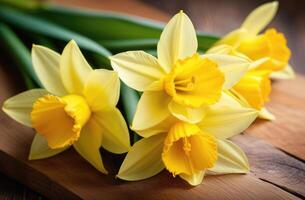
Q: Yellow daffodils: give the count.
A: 5